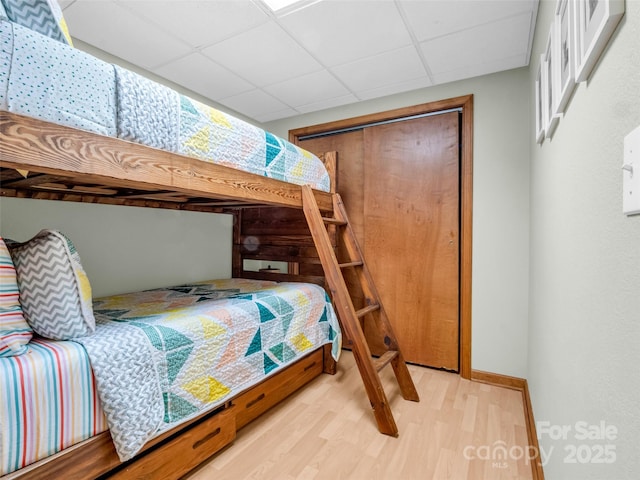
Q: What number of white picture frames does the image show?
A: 4